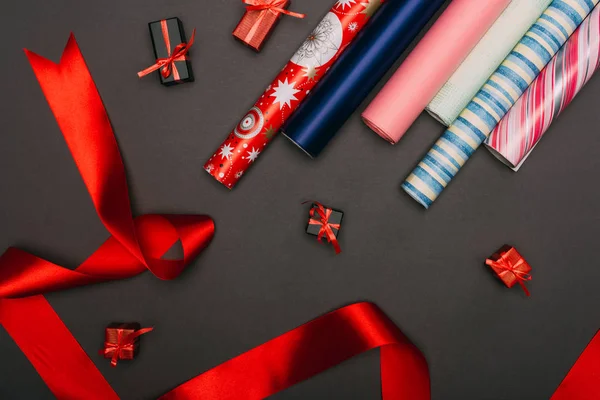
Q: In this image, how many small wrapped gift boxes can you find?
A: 5